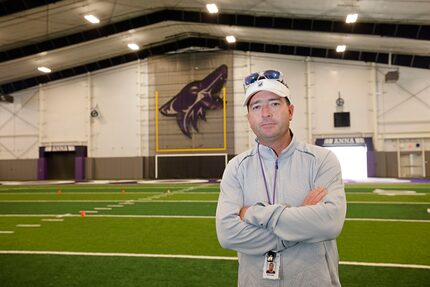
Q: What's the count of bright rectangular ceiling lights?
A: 7